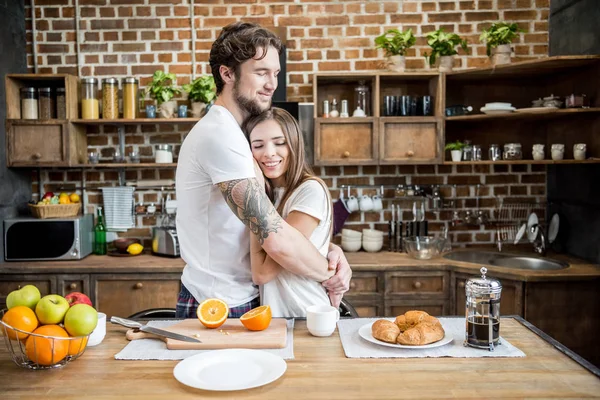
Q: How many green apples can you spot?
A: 3